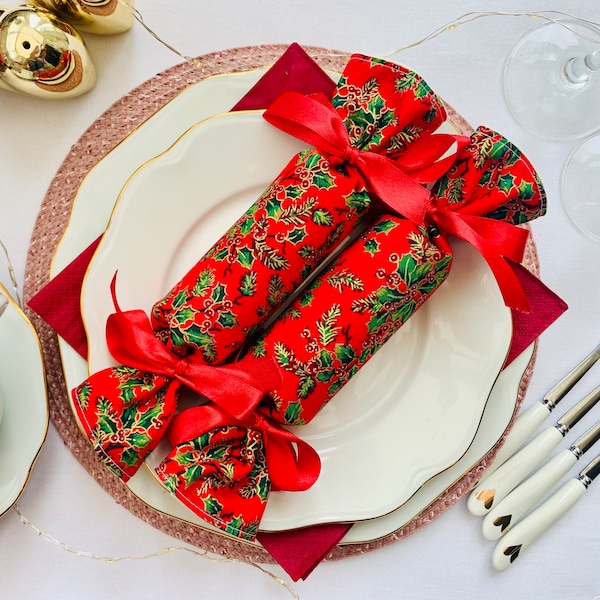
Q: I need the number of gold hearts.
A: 3